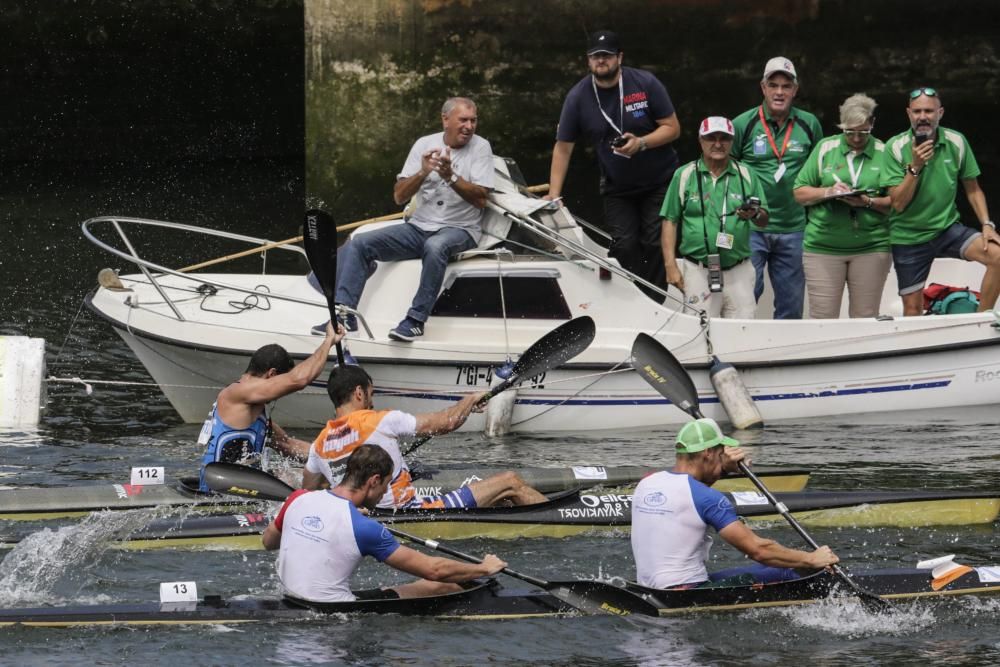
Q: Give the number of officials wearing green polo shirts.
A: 4